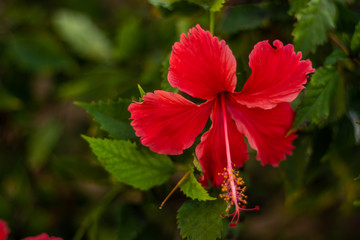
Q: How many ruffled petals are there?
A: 5